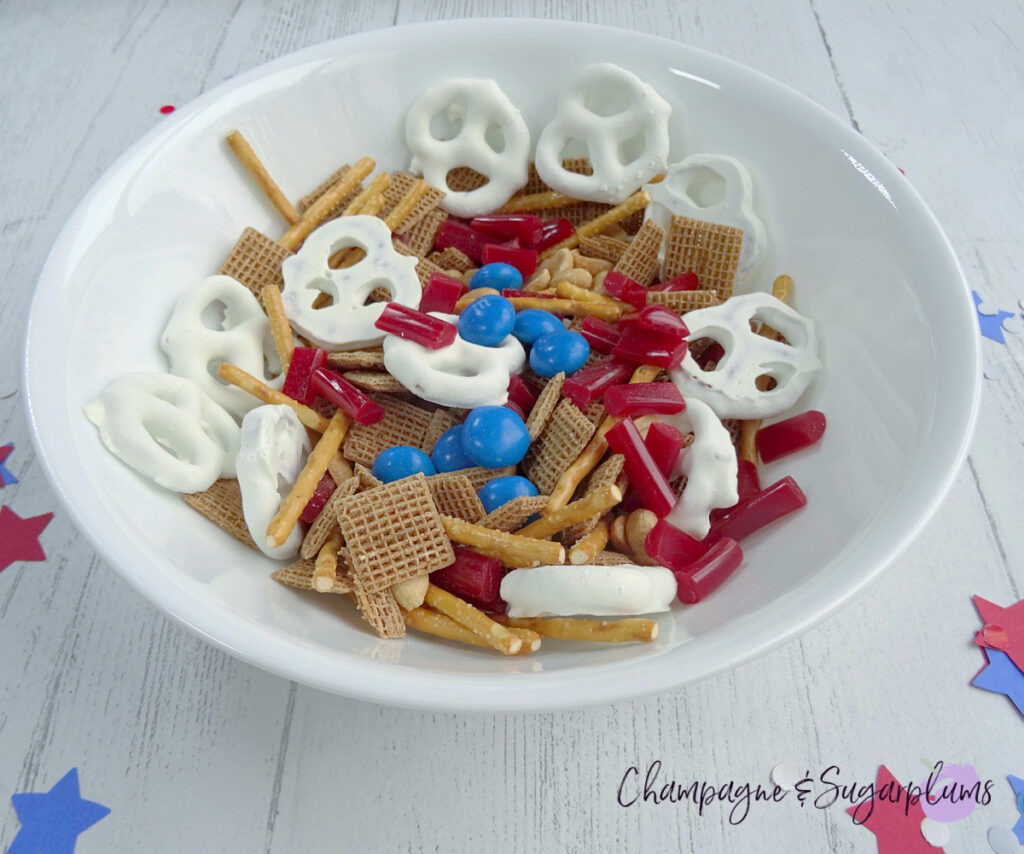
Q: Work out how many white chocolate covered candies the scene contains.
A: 11